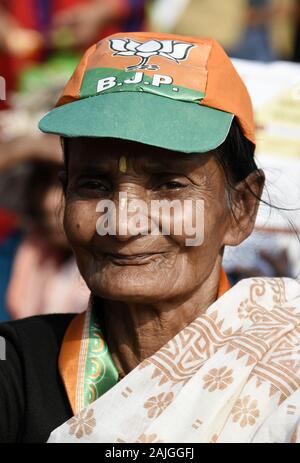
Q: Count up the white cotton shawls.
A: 1